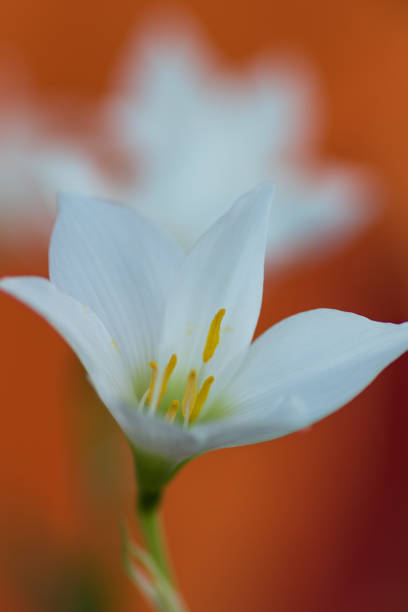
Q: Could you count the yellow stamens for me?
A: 6